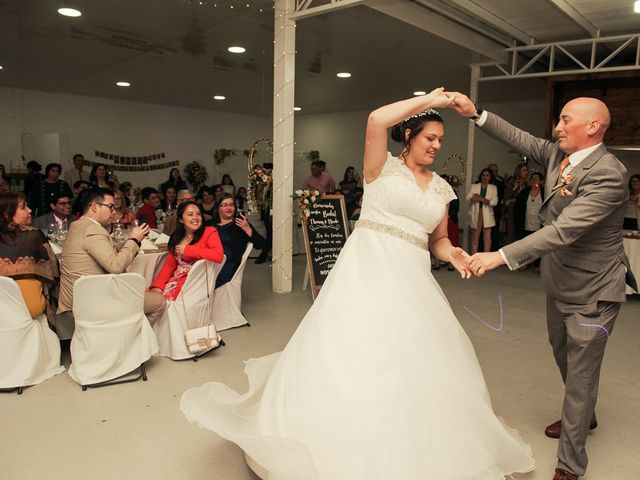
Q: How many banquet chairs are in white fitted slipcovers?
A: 4